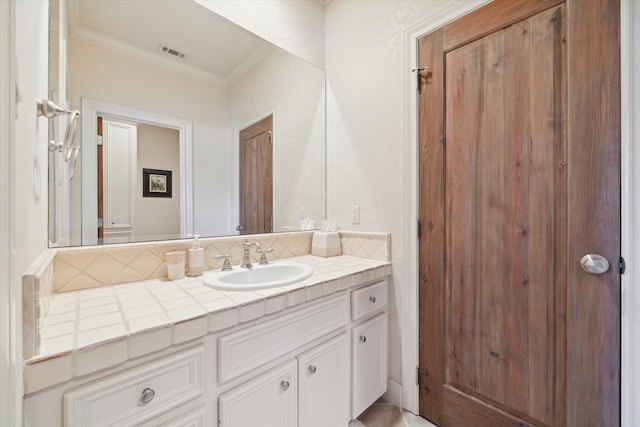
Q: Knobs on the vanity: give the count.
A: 5